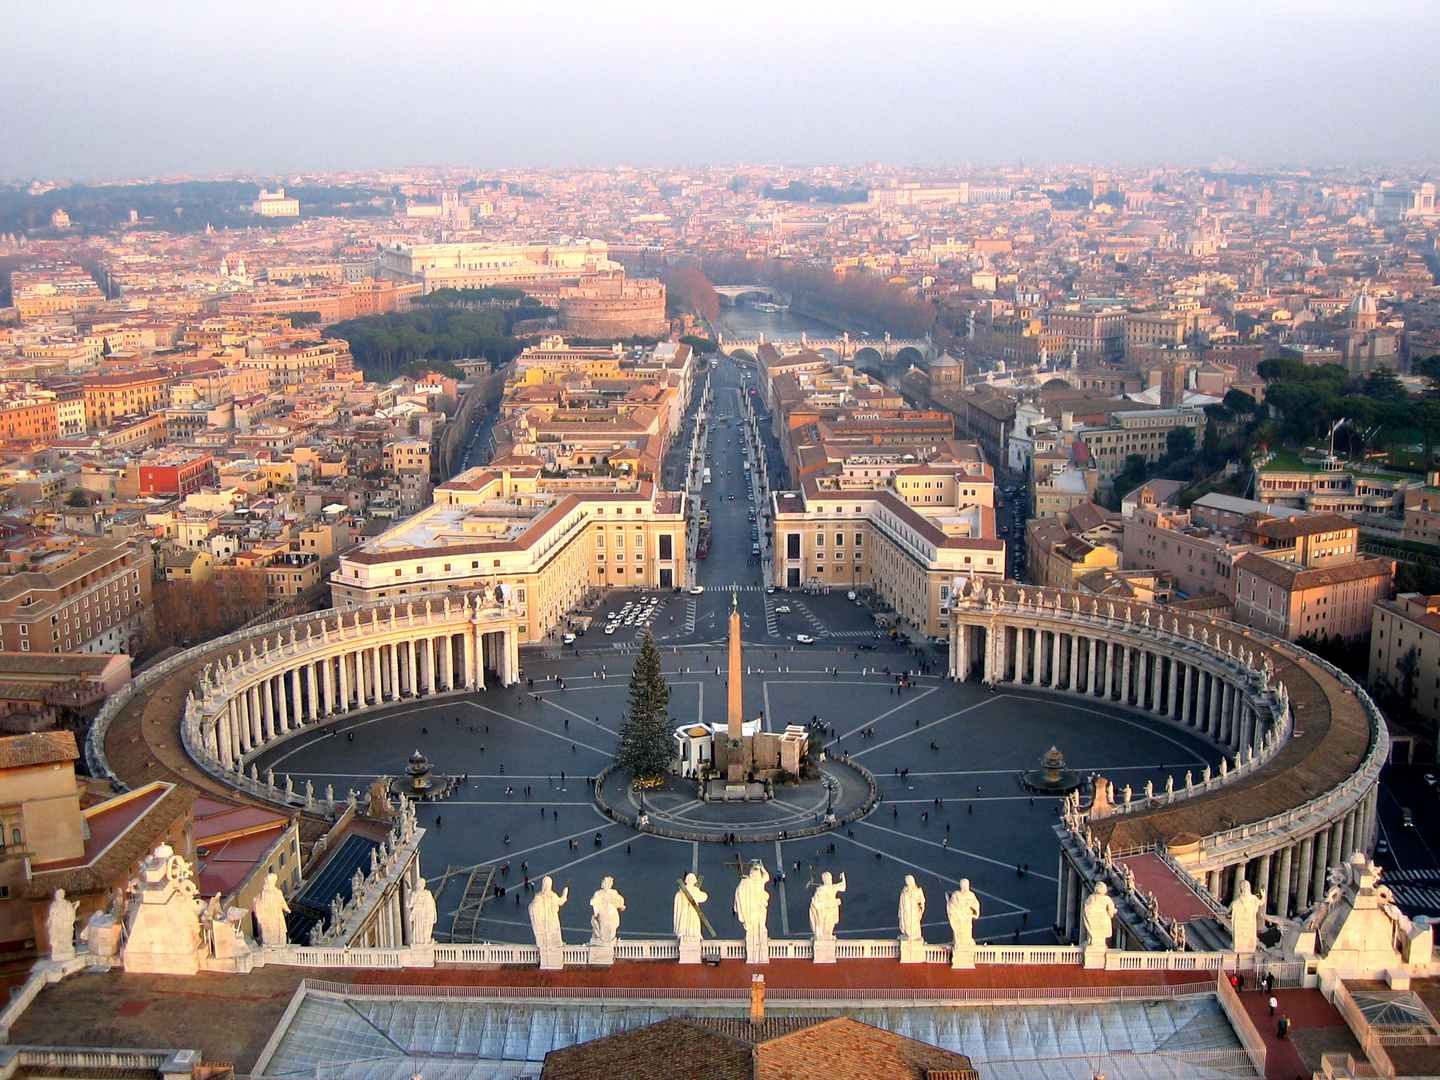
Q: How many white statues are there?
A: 12